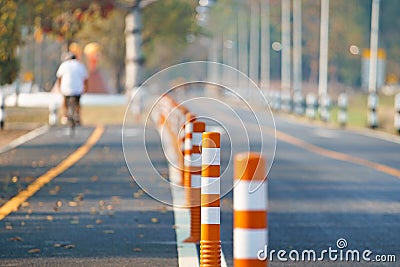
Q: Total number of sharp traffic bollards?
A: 1